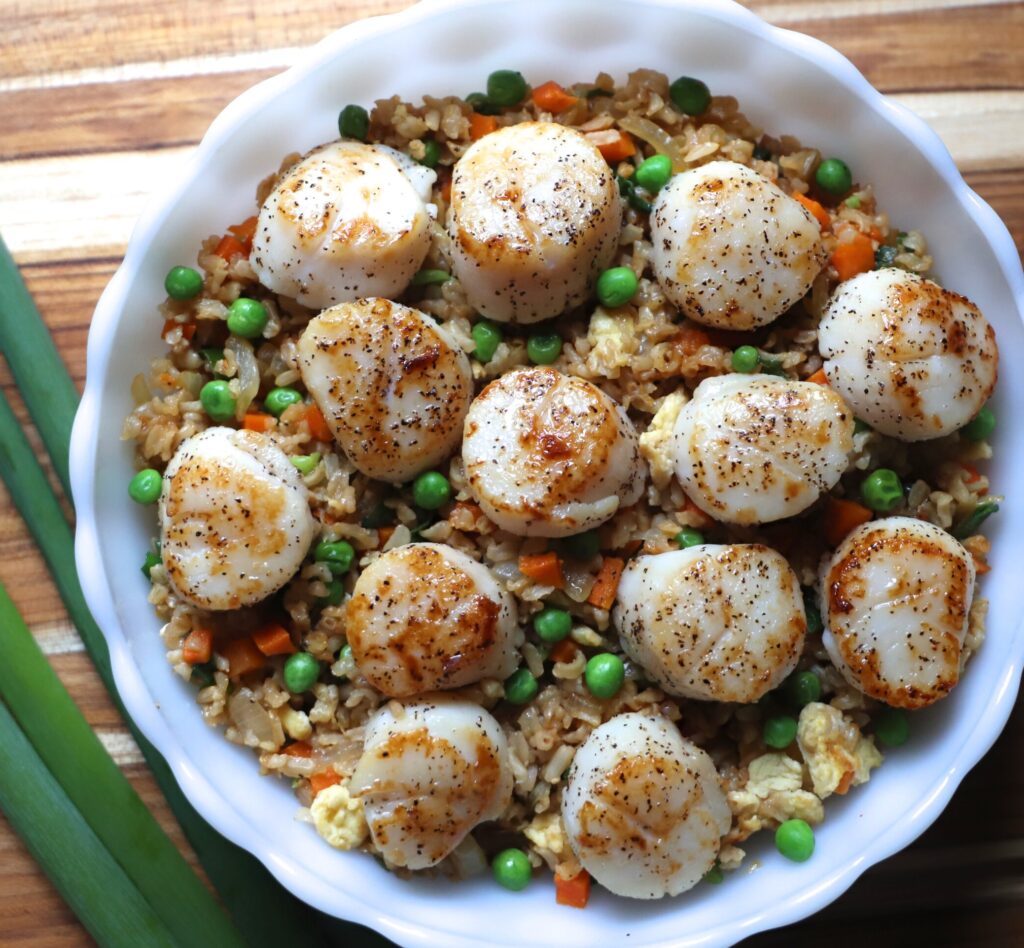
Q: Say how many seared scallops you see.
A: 13